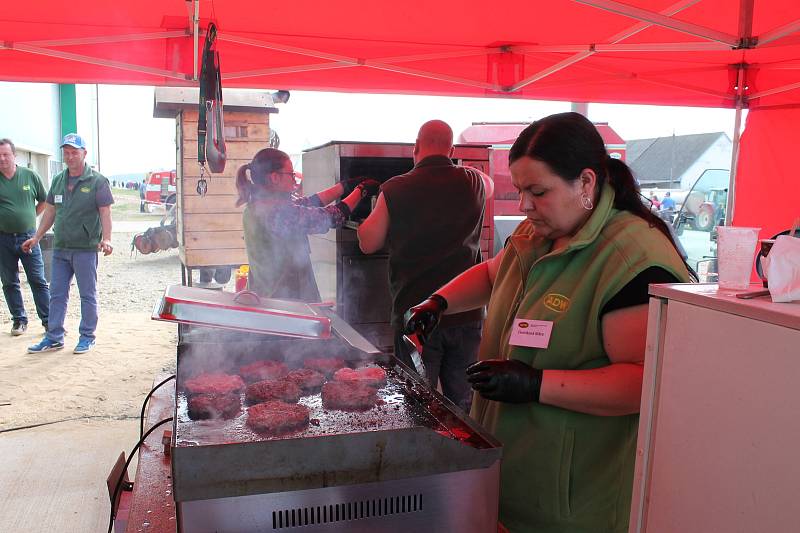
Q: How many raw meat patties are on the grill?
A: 9